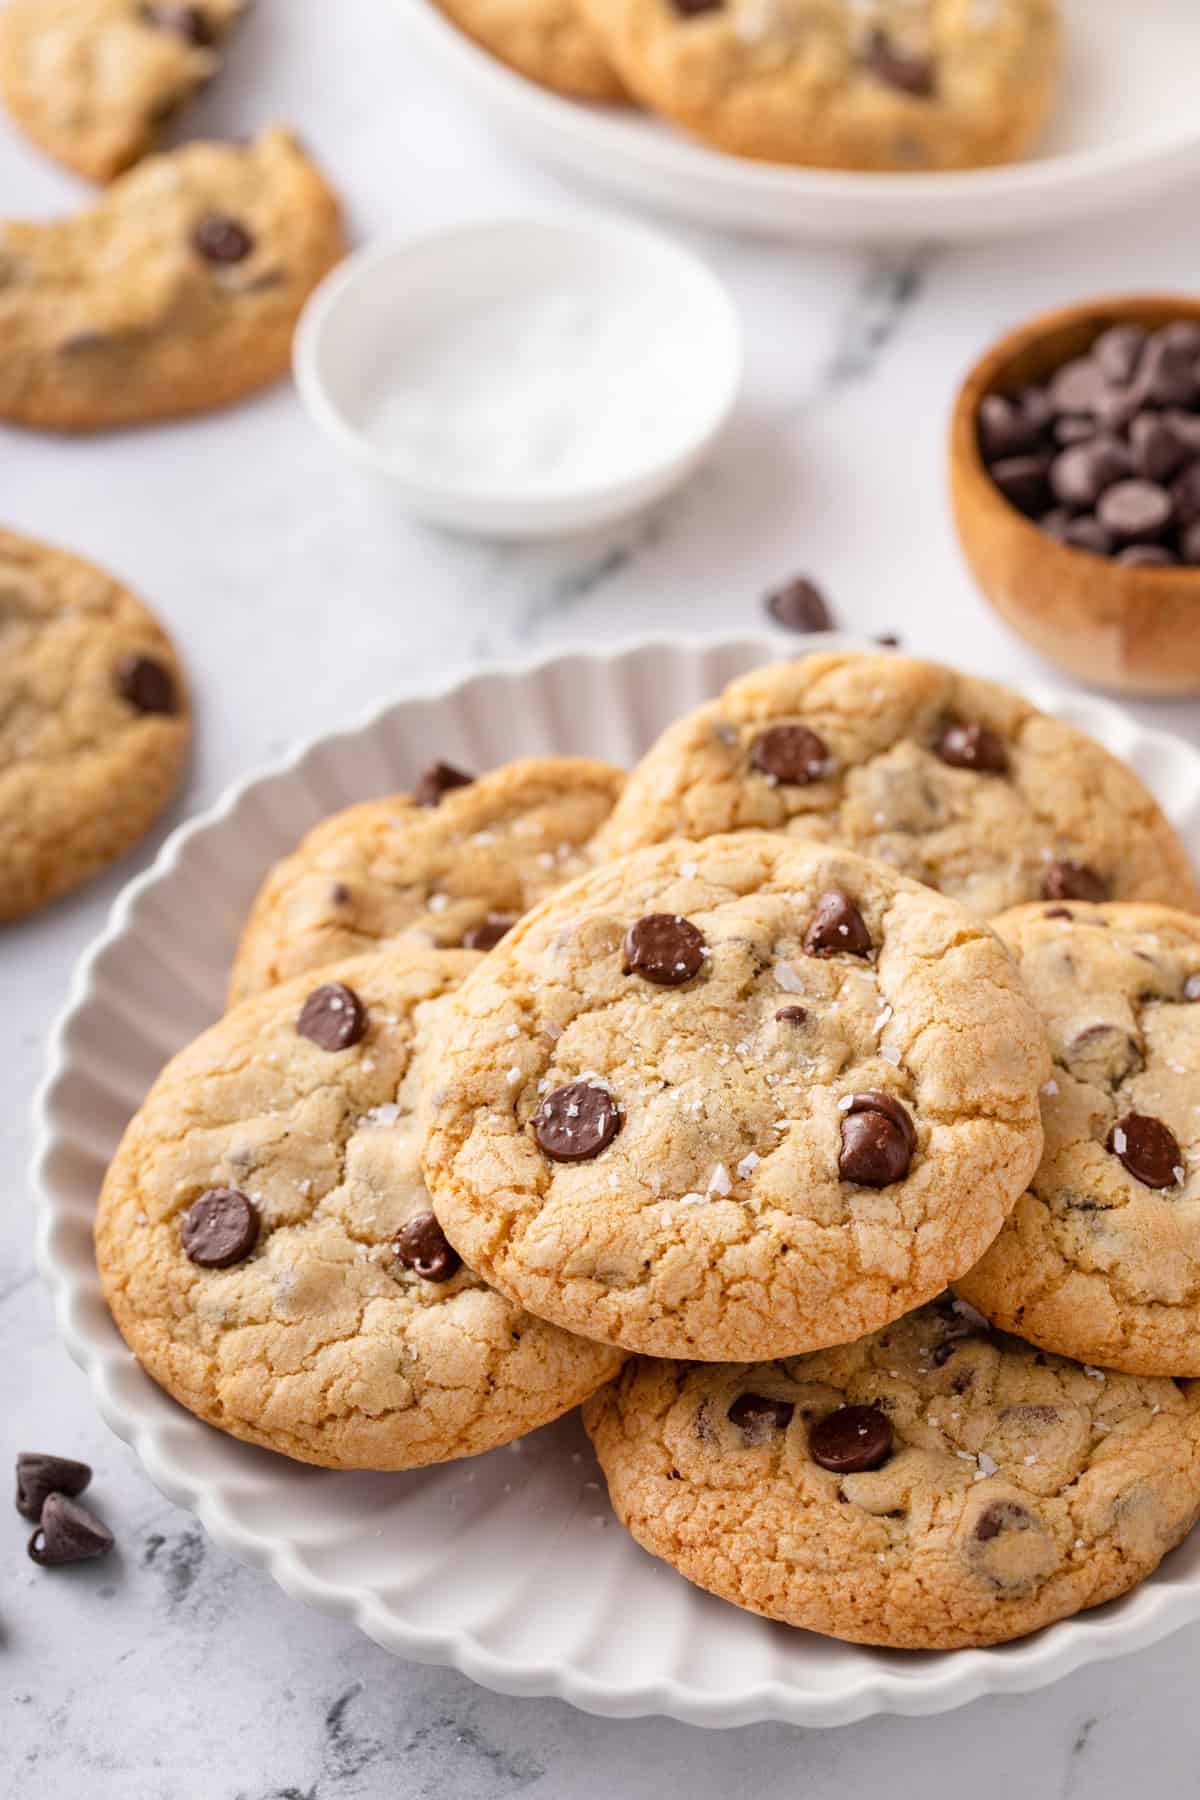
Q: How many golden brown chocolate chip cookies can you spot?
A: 11